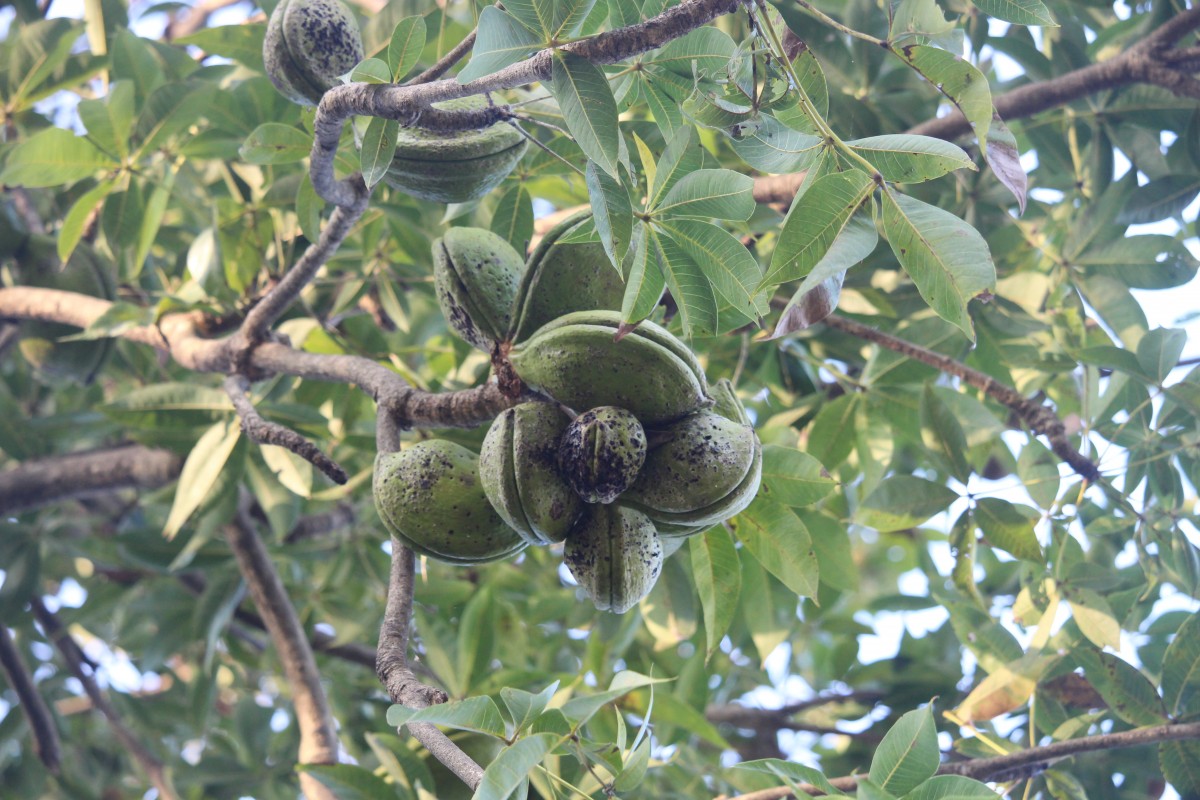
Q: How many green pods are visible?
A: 11